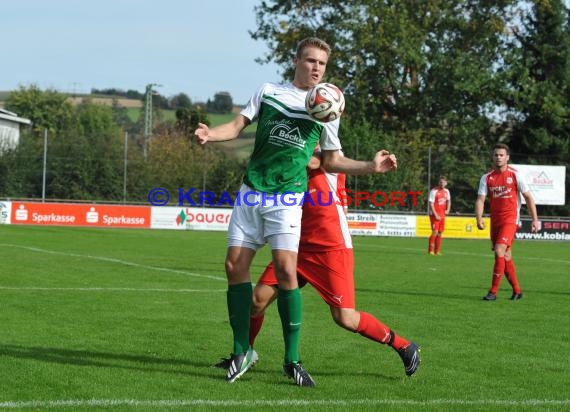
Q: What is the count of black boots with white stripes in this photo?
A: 2